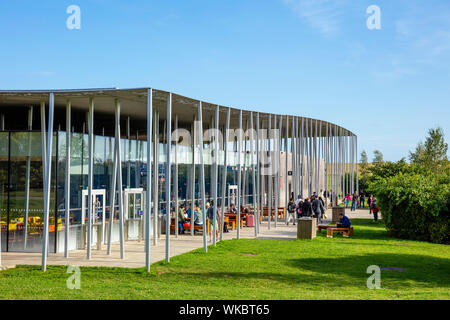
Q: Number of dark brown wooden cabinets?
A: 2